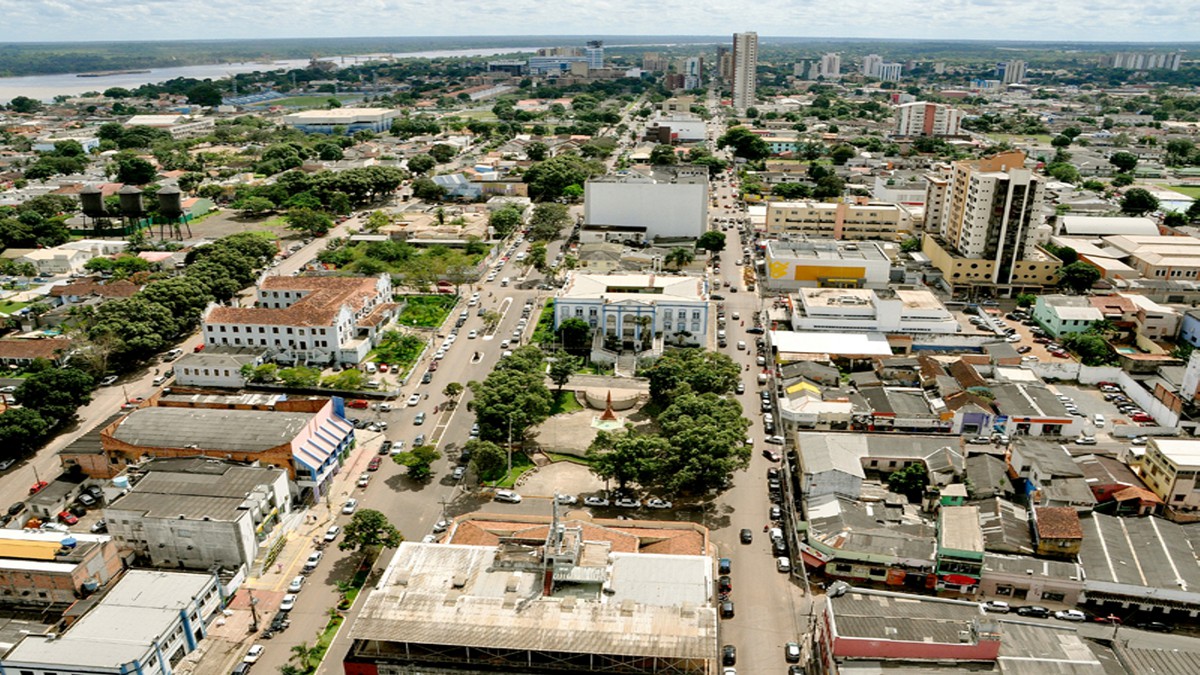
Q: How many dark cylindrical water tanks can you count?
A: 3